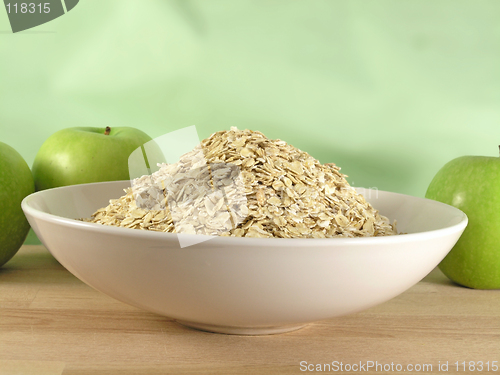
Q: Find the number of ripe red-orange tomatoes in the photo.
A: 0